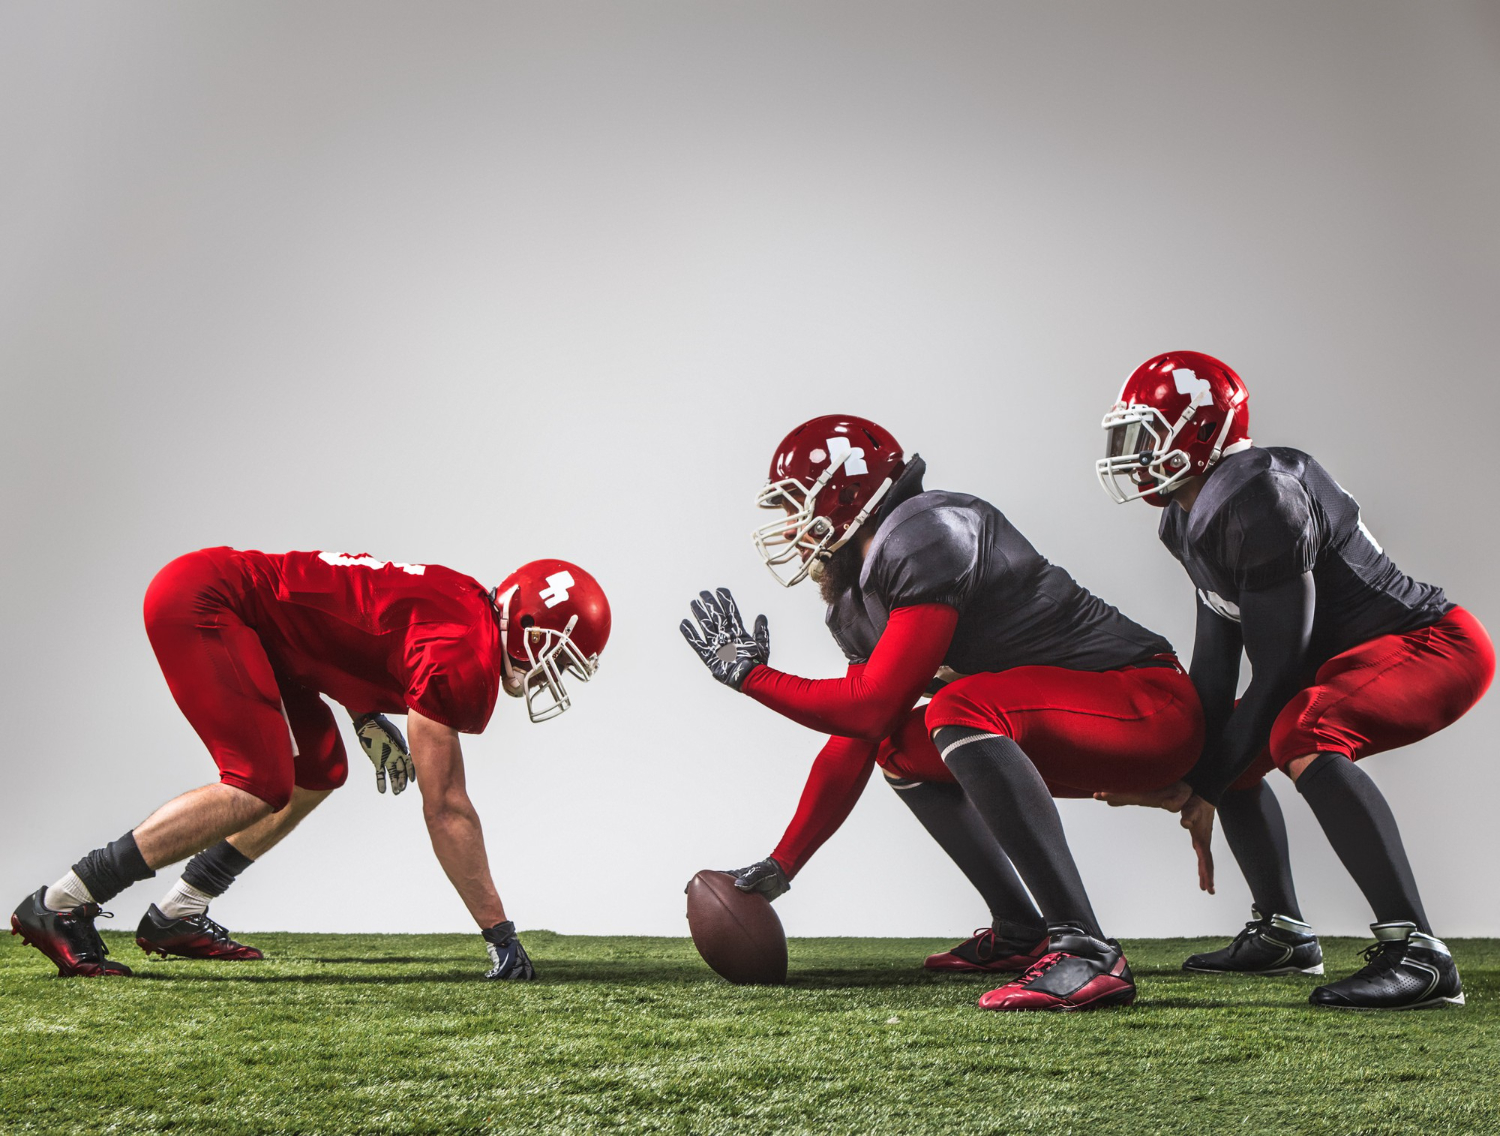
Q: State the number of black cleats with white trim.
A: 2